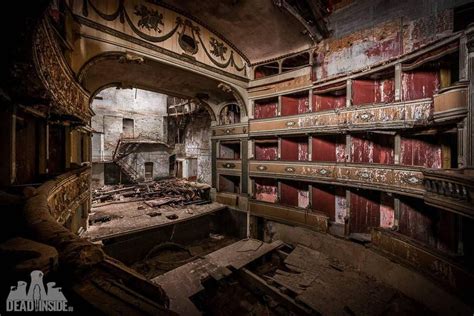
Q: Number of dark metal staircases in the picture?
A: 1